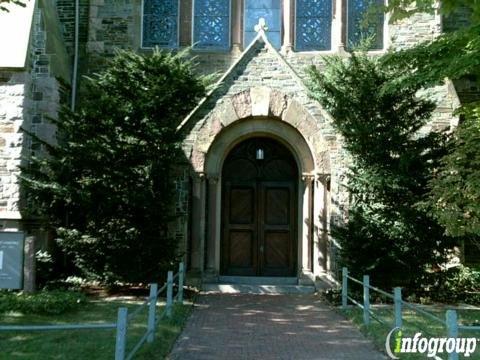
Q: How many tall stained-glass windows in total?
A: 5